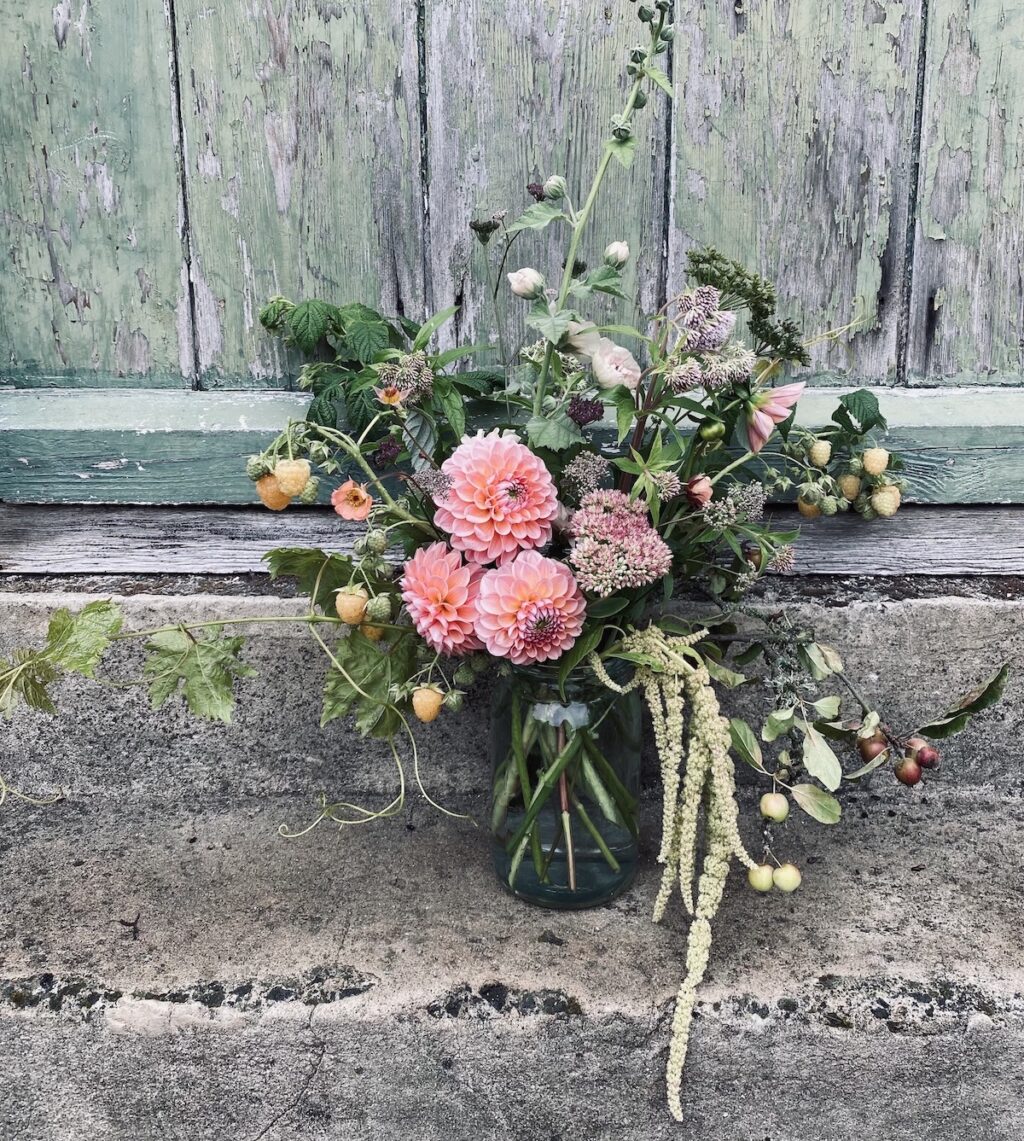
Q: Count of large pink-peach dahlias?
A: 3